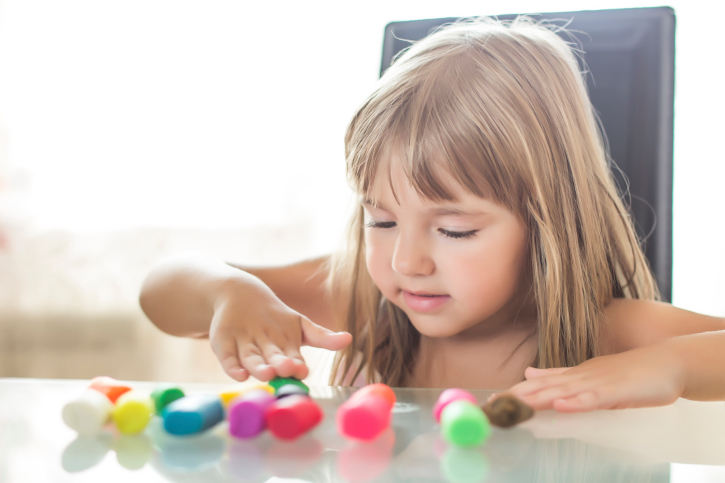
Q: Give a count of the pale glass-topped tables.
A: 1